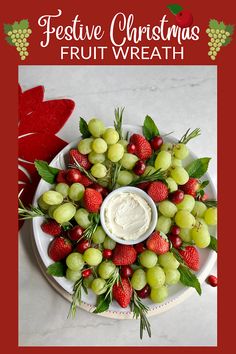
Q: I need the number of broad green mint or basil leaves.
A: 8